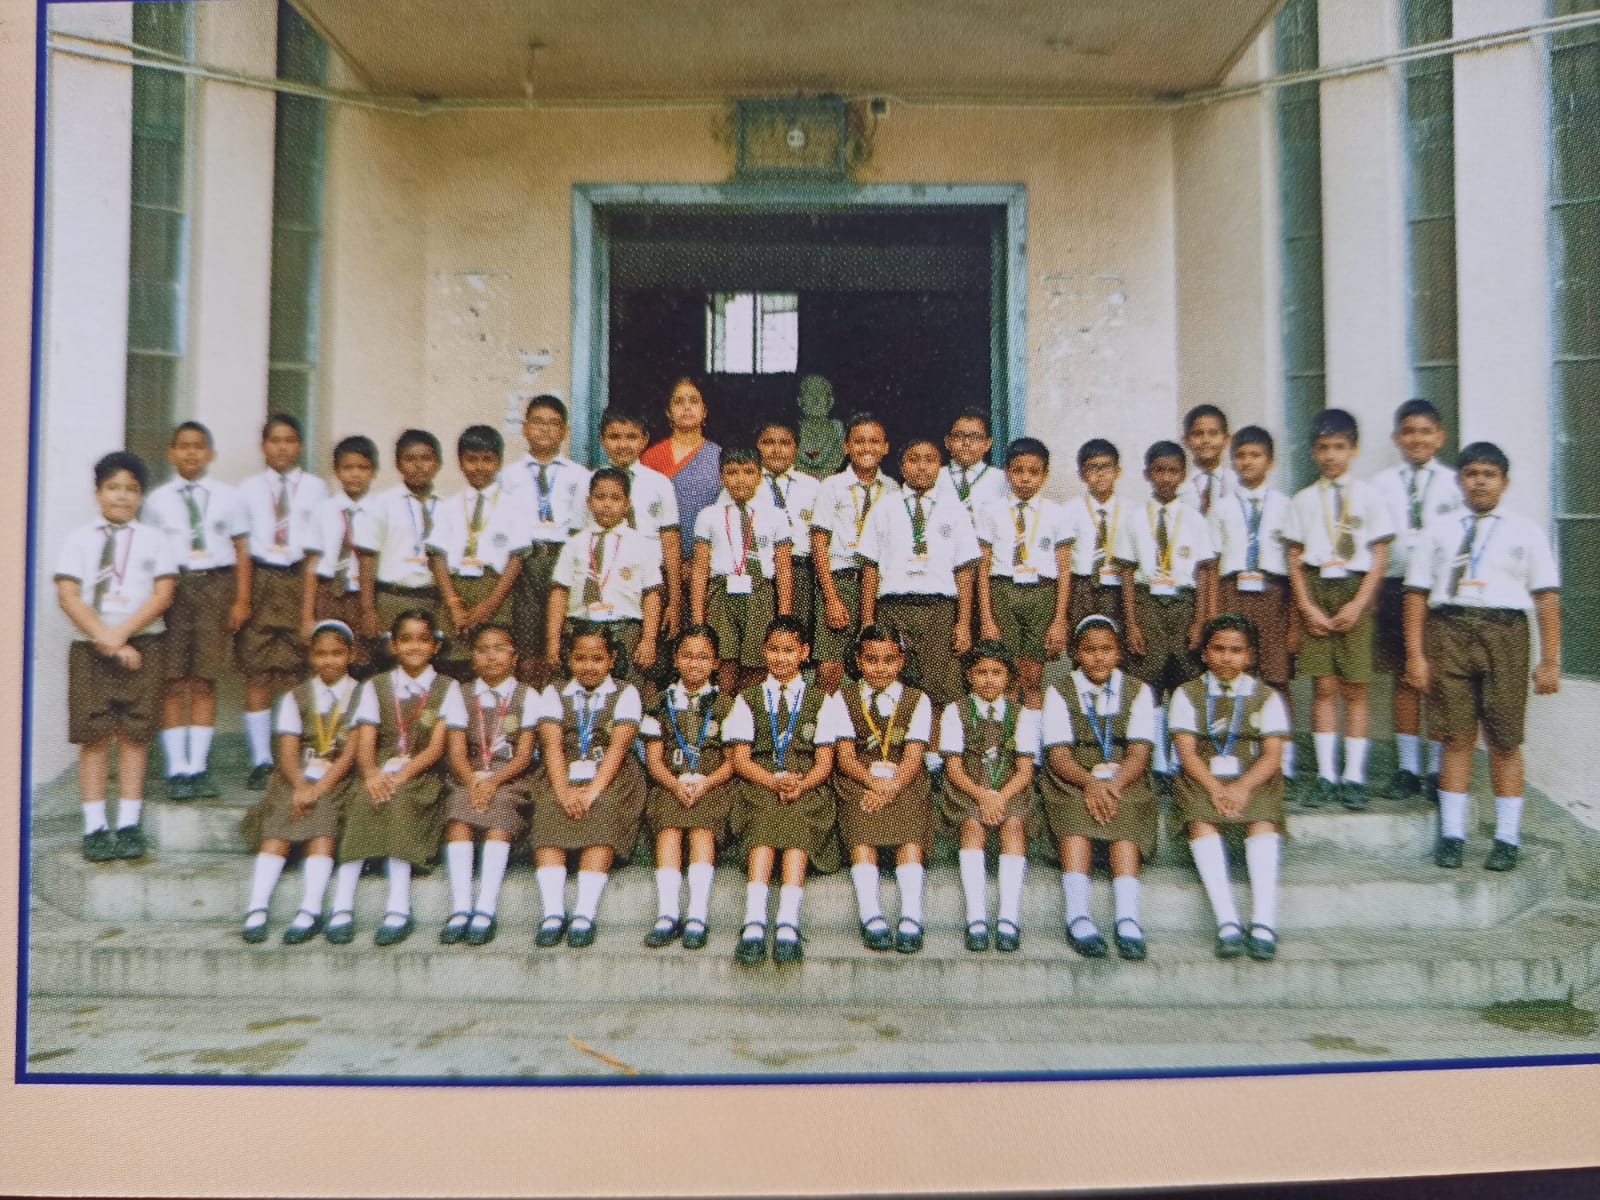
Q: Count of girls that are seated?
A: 10